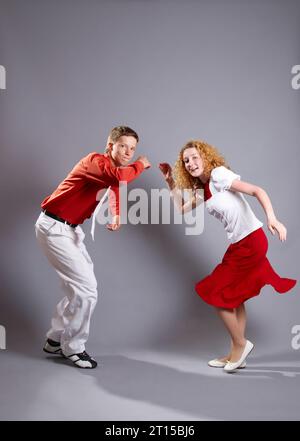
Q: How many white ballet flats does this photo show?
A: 2